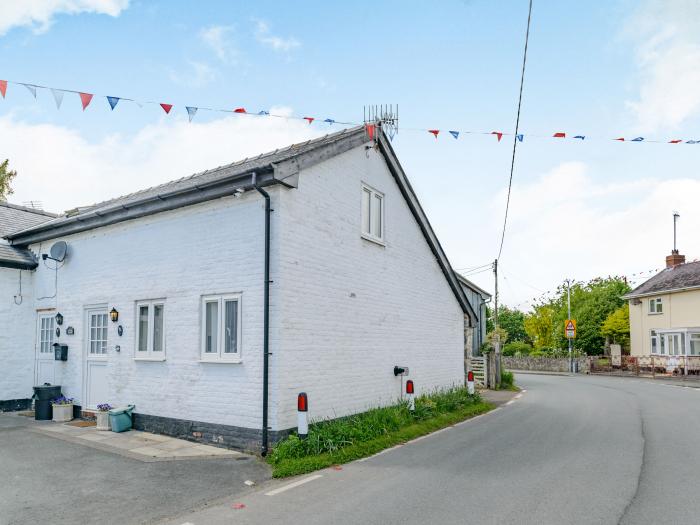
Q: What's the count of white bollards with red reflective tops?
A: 3